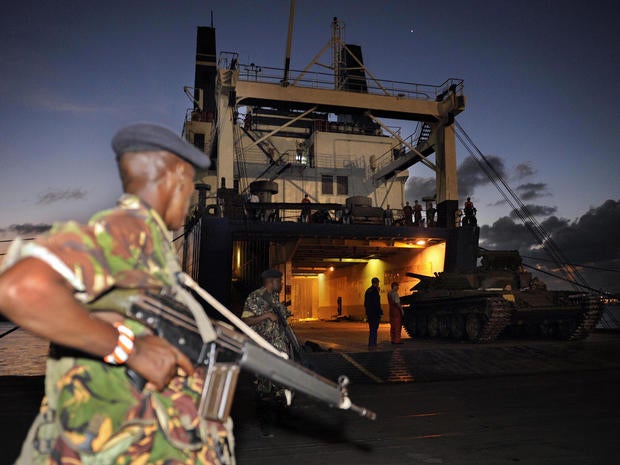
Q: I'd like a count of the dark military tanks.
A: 1